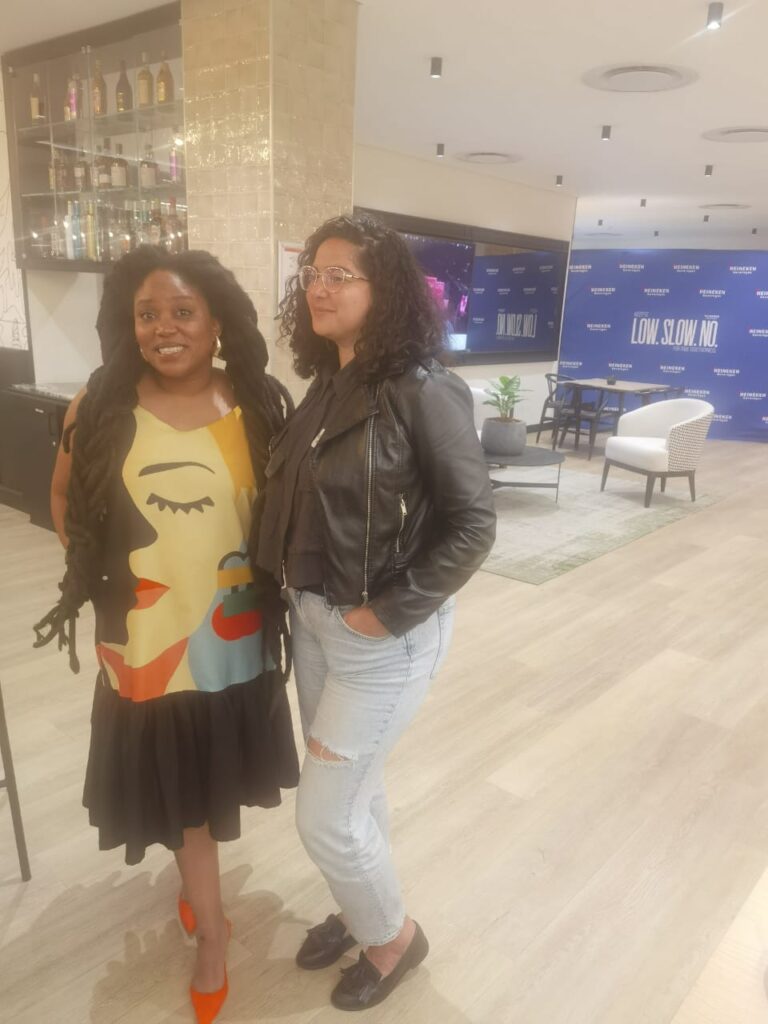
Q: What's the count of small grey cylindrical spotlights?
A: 11